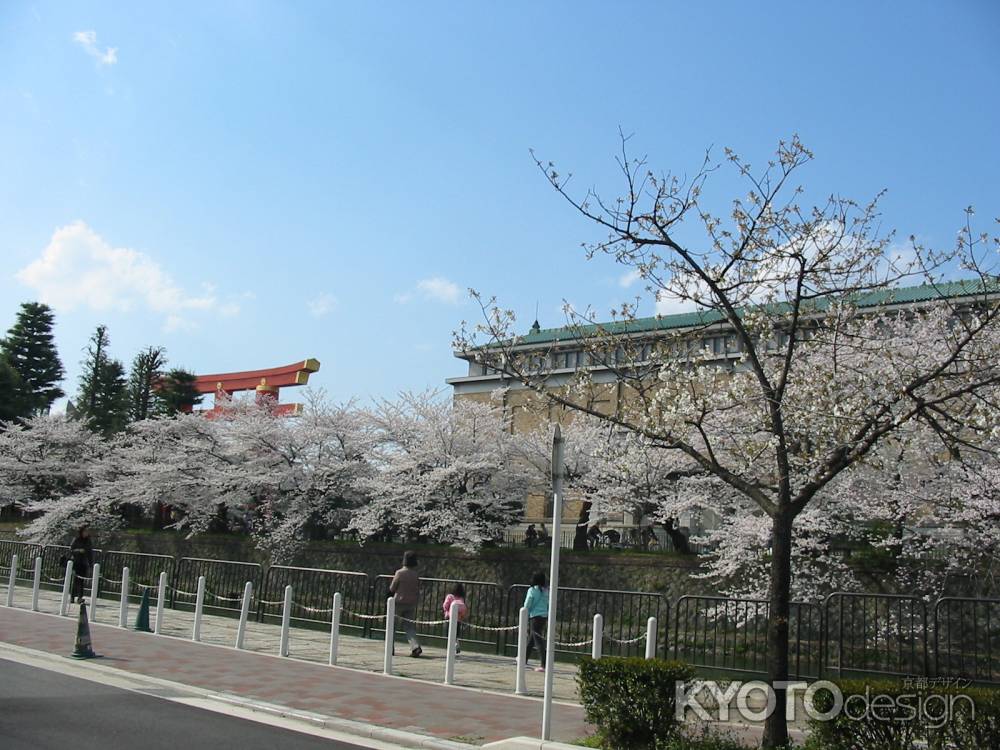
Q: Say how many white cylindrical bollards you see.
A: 15